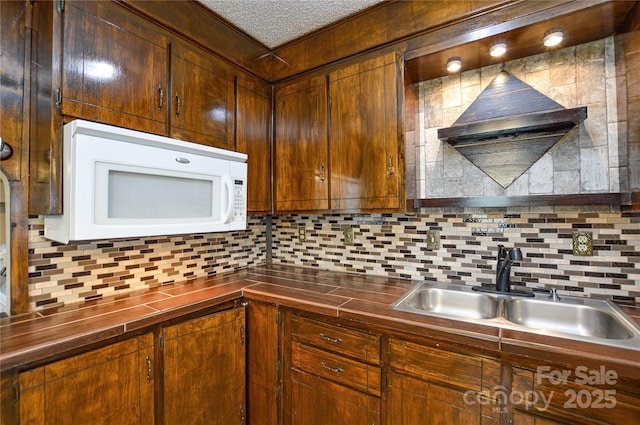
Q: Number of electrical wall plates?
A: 4